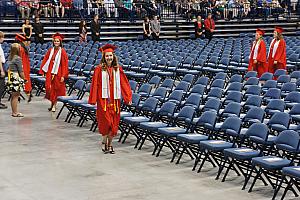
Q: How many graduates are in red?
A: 5